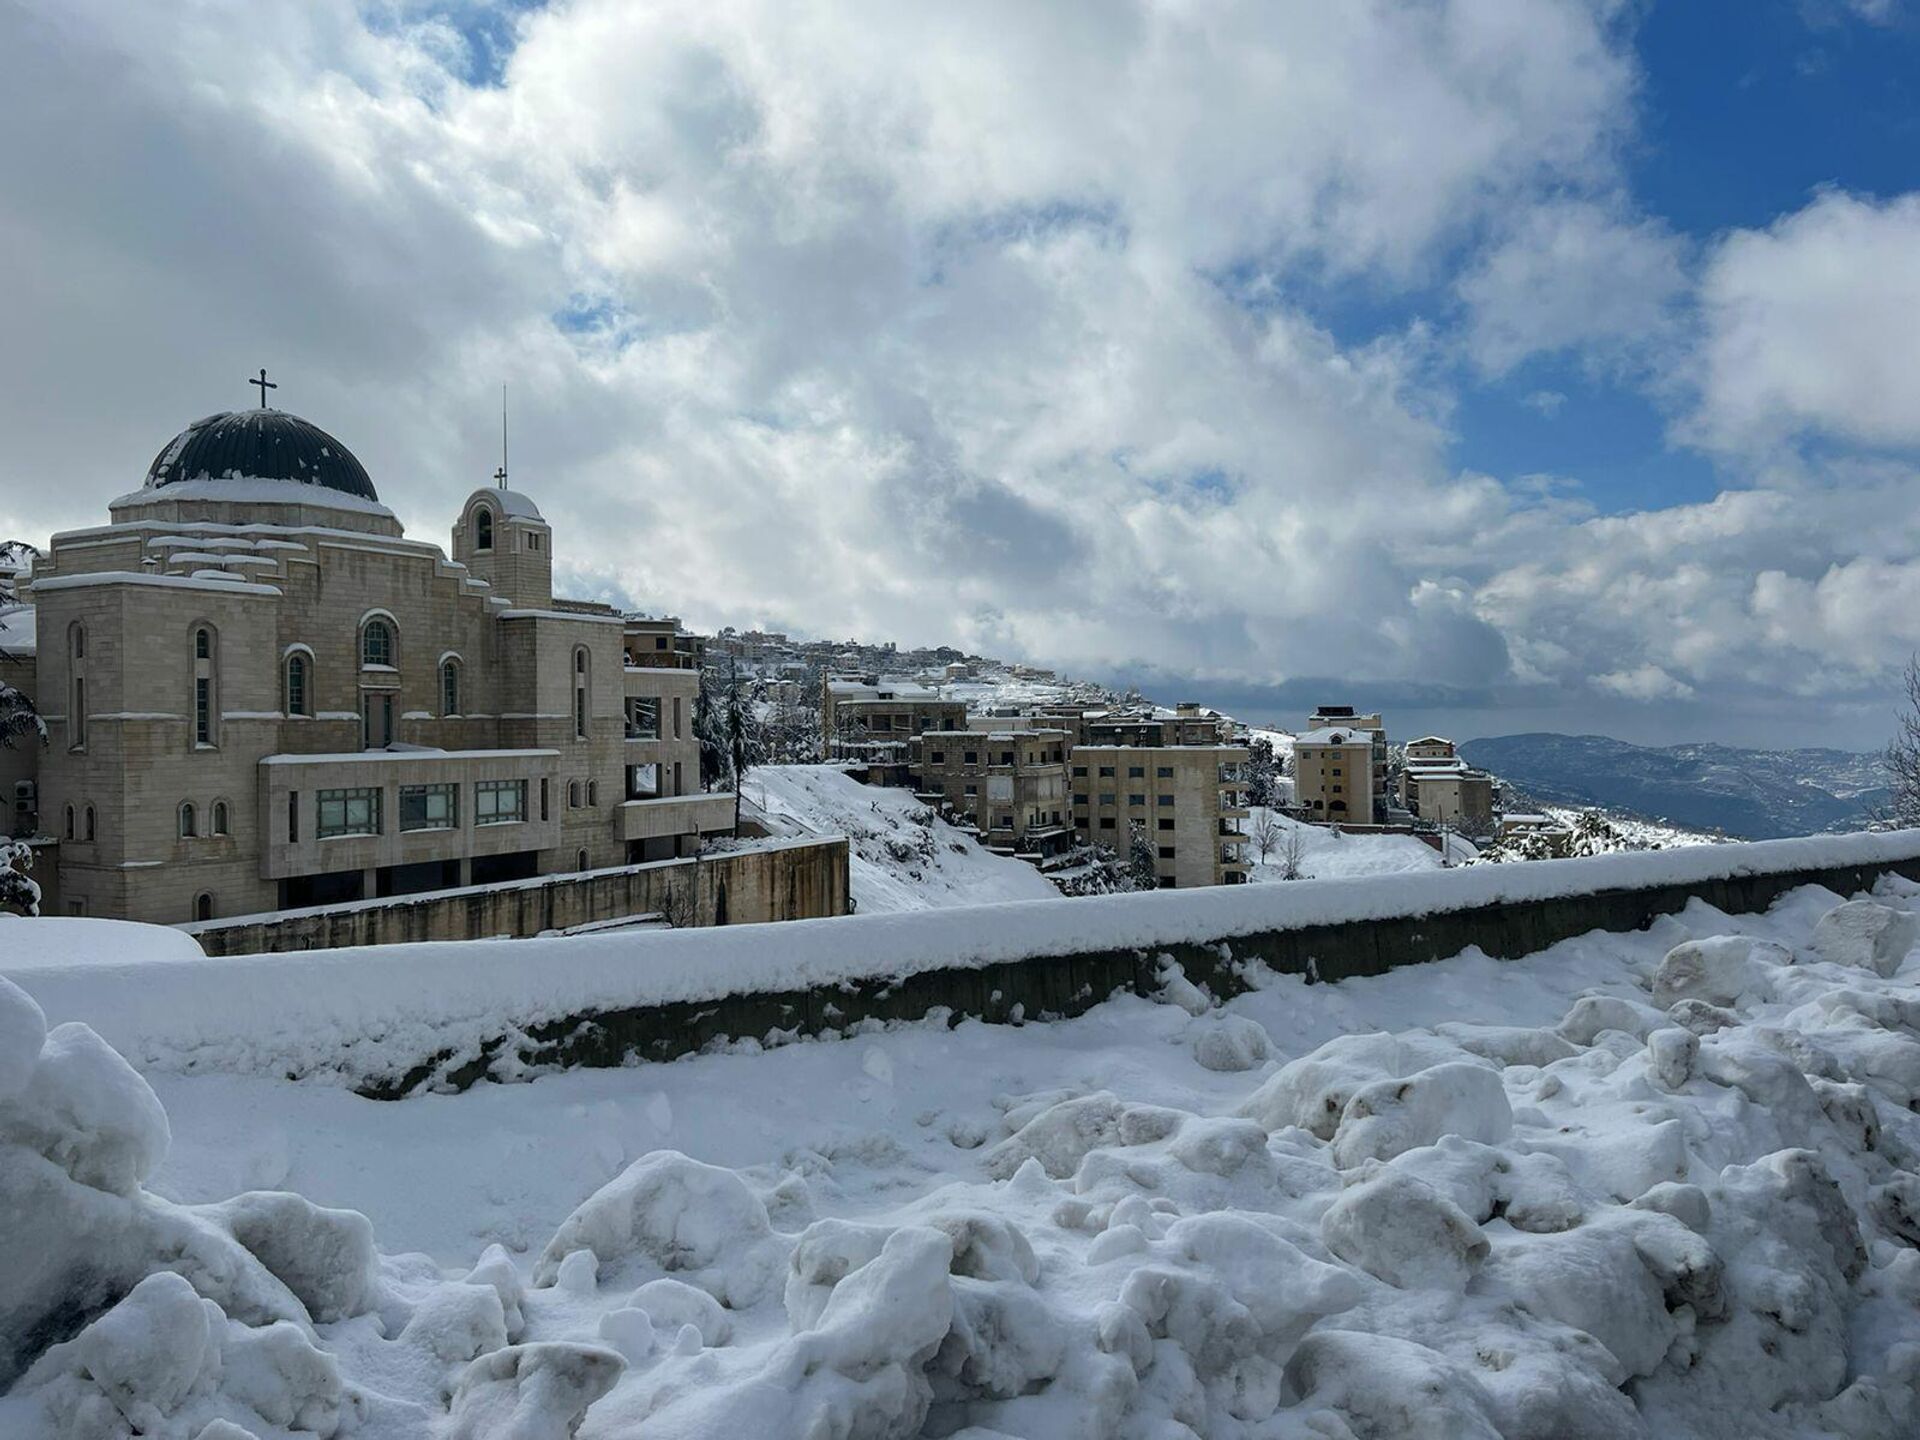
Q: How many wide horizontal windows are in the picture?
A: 3